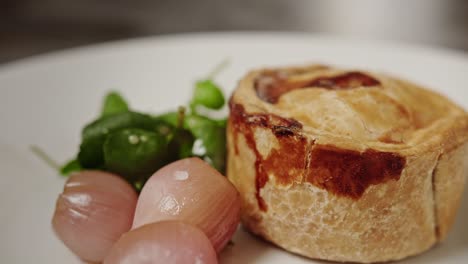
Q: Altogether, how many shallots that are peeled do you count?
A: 3